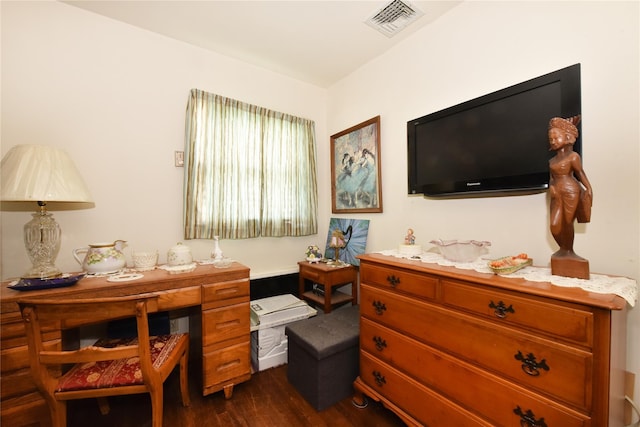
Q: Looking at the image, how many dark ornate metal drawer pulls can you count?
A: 7